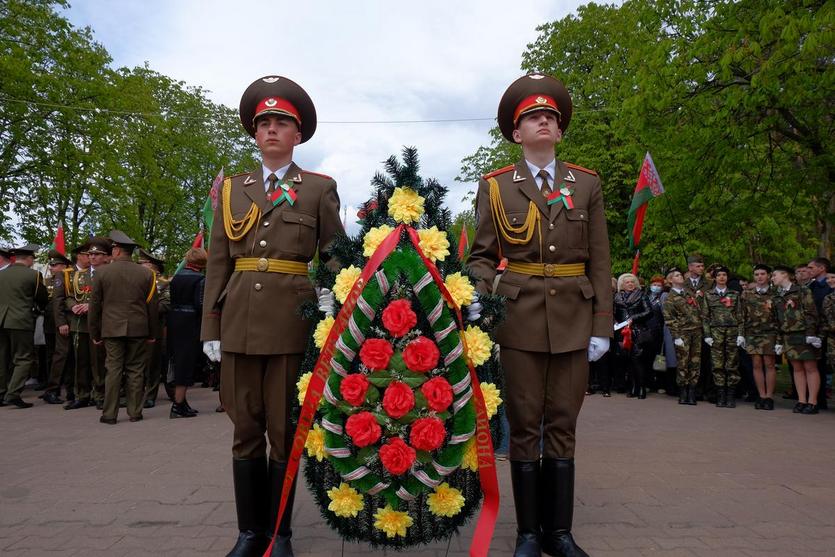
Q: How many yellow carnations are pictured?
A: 14